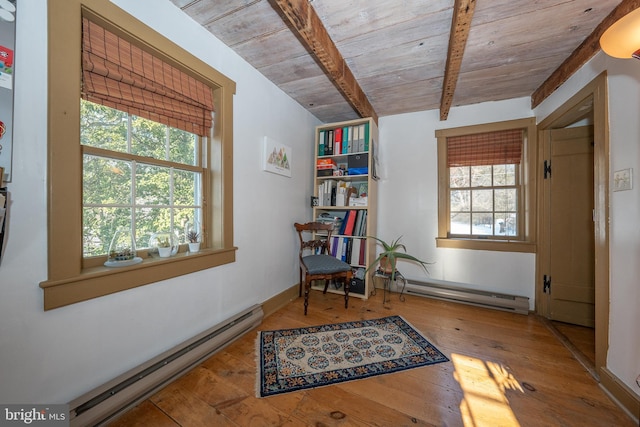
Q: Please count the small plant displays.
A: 3